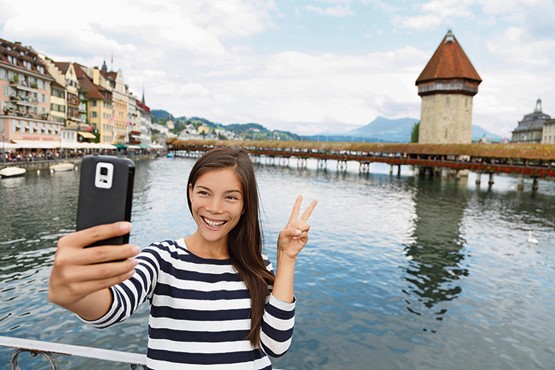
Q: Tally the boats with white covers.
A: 2